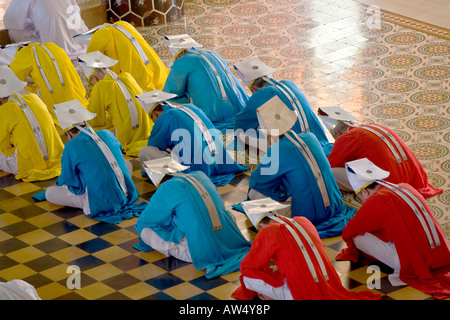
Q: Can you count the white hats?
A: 13